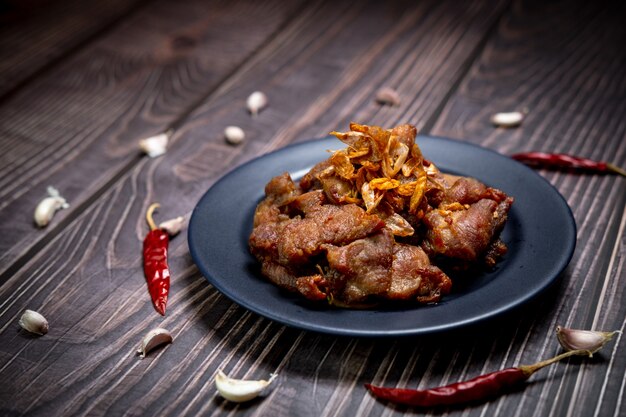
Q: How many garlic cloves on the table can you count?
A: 11